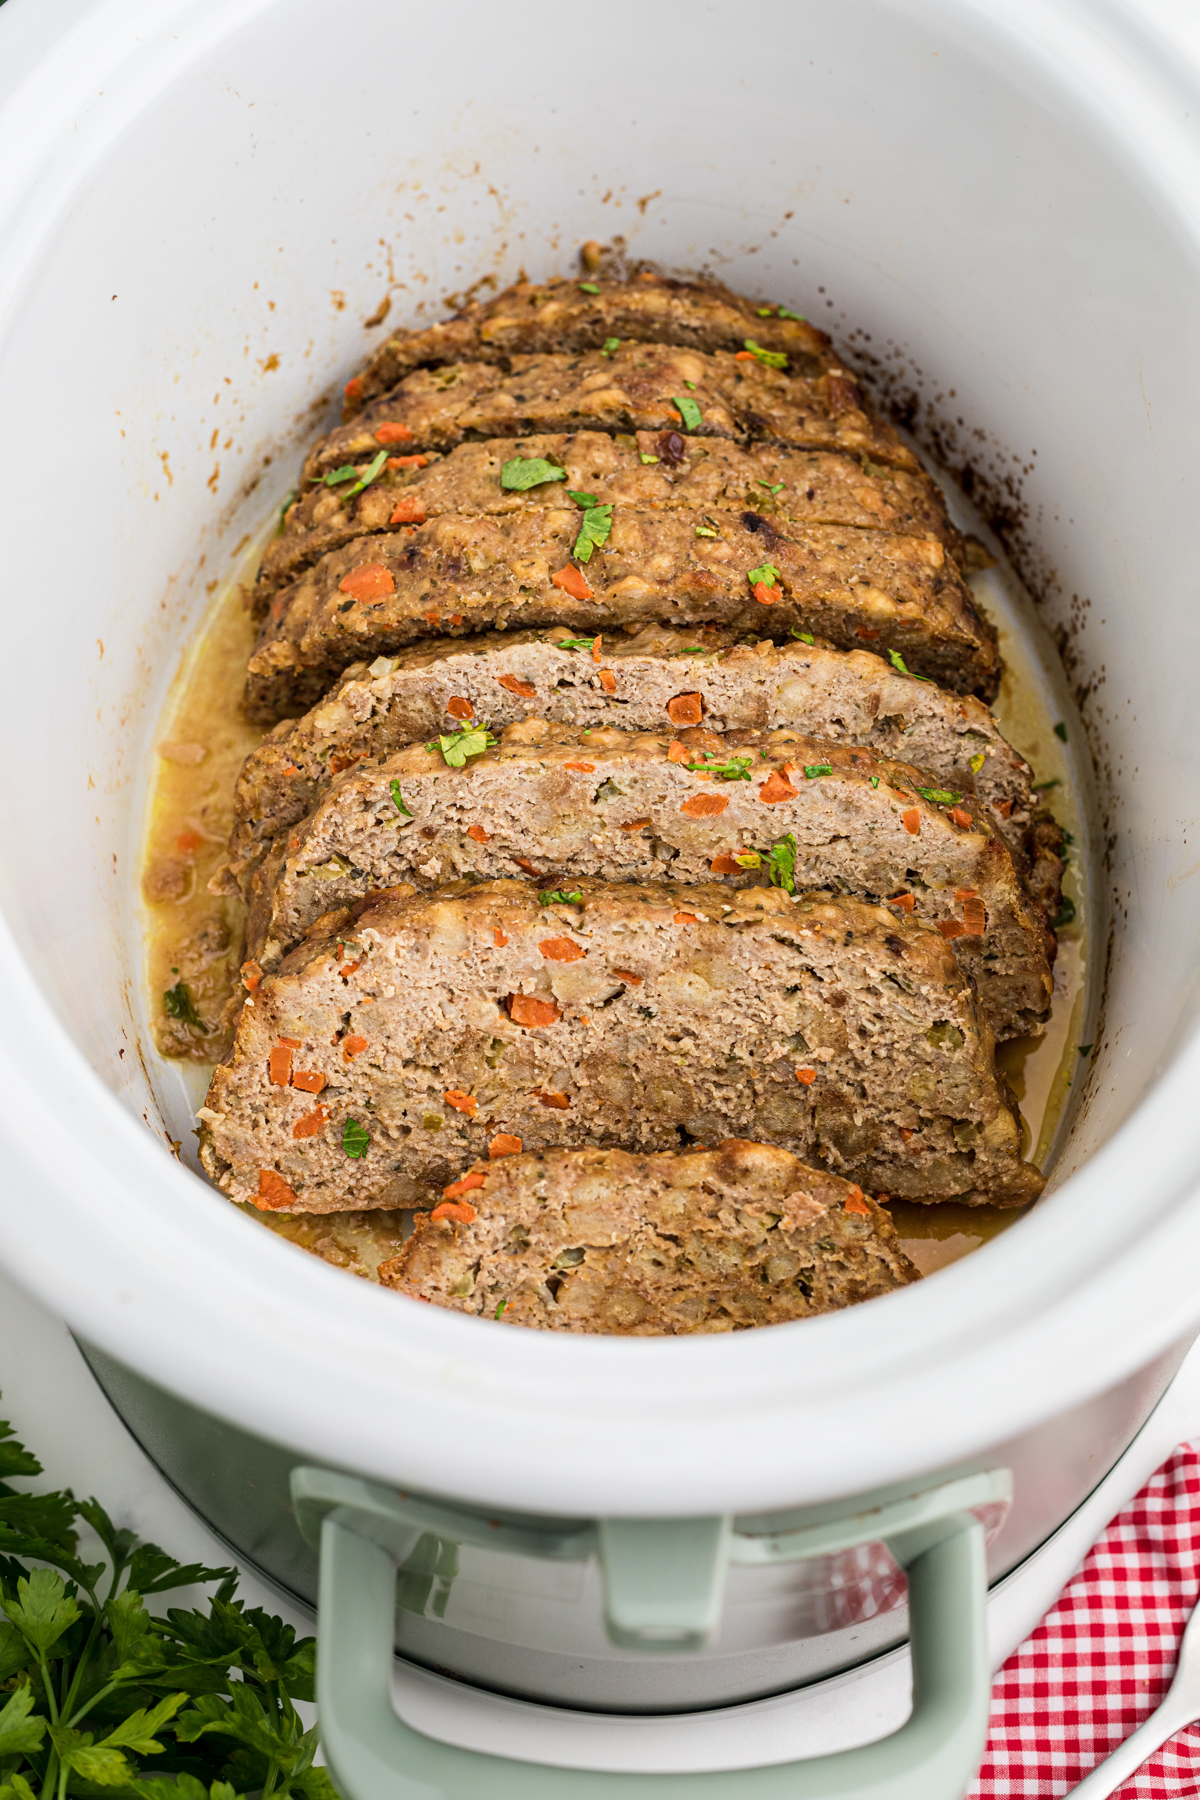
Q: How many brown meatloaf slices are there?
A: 8